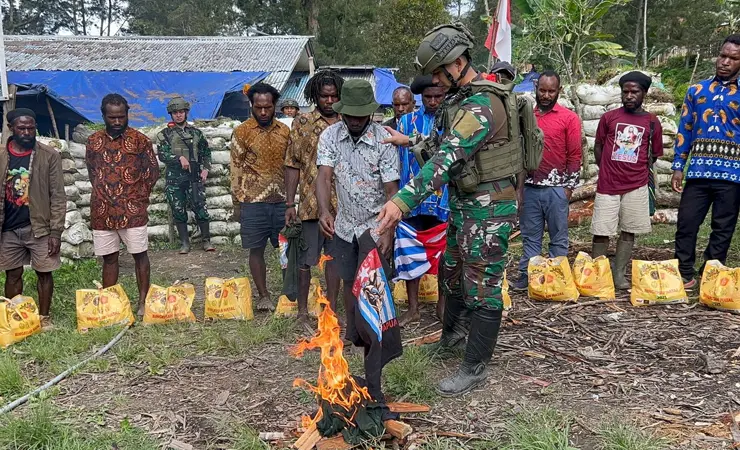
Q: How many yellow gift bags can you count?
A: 11